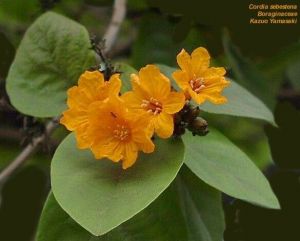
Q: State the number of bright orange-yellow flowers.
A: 4